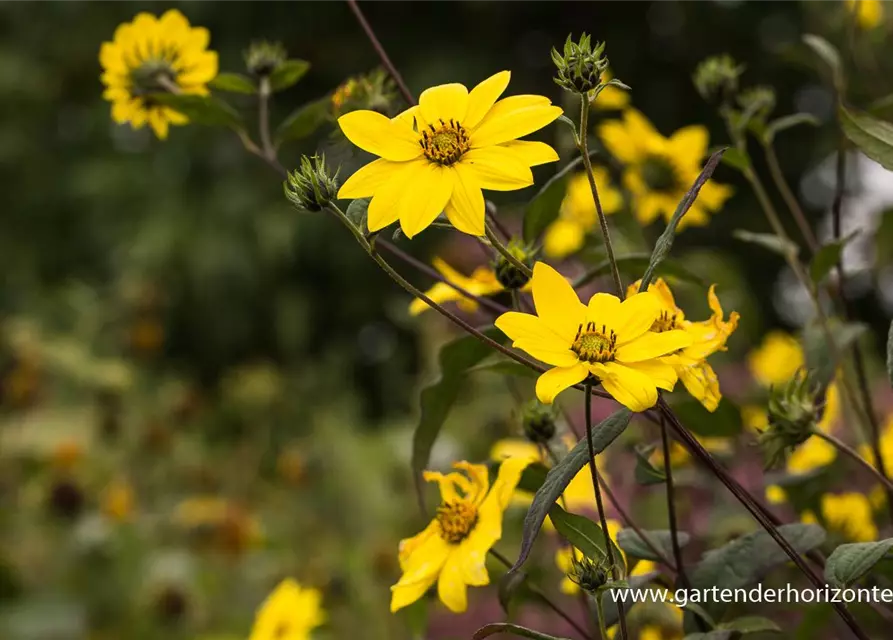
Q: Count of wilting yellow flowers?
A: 2